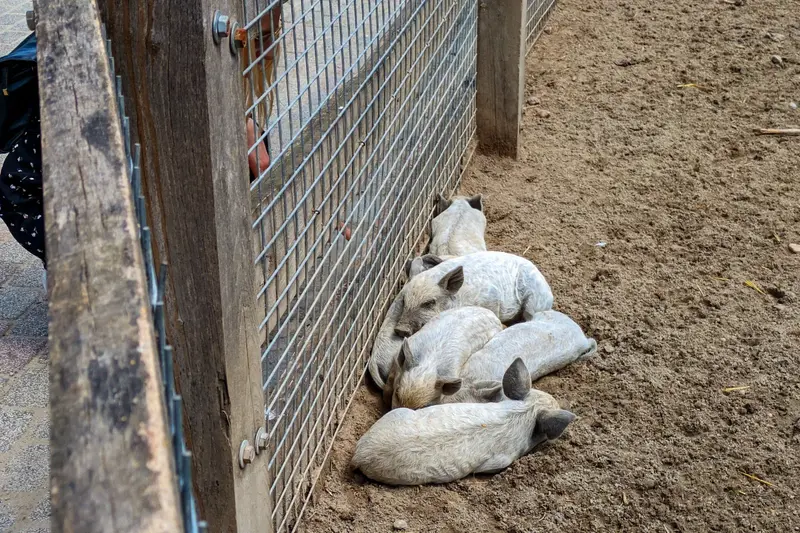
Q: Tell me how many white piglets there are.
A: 6